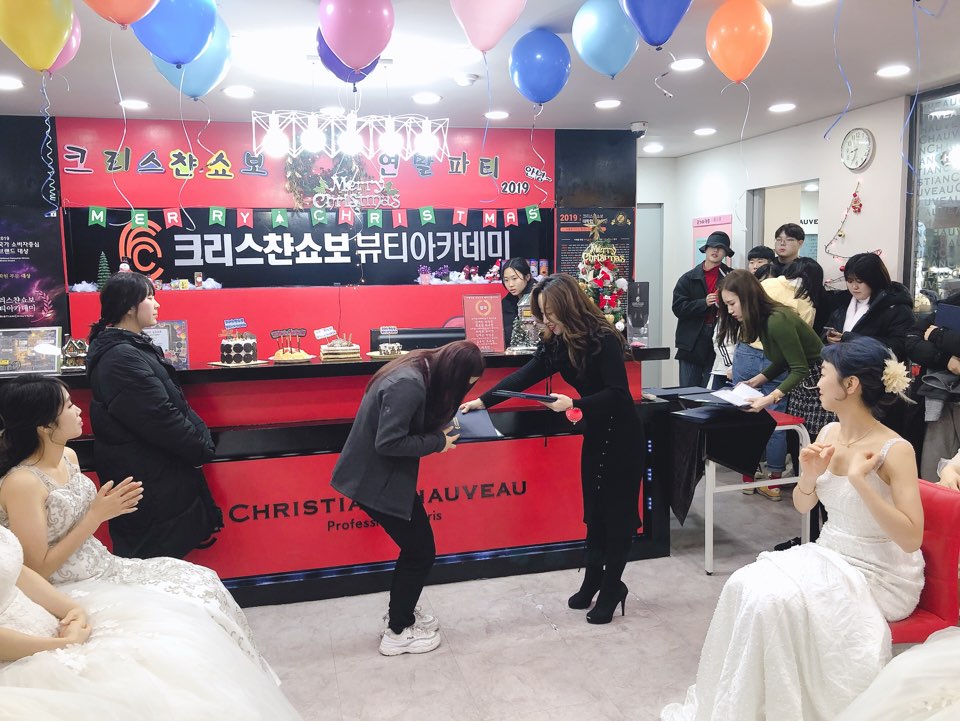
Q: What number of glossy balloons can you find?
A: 12